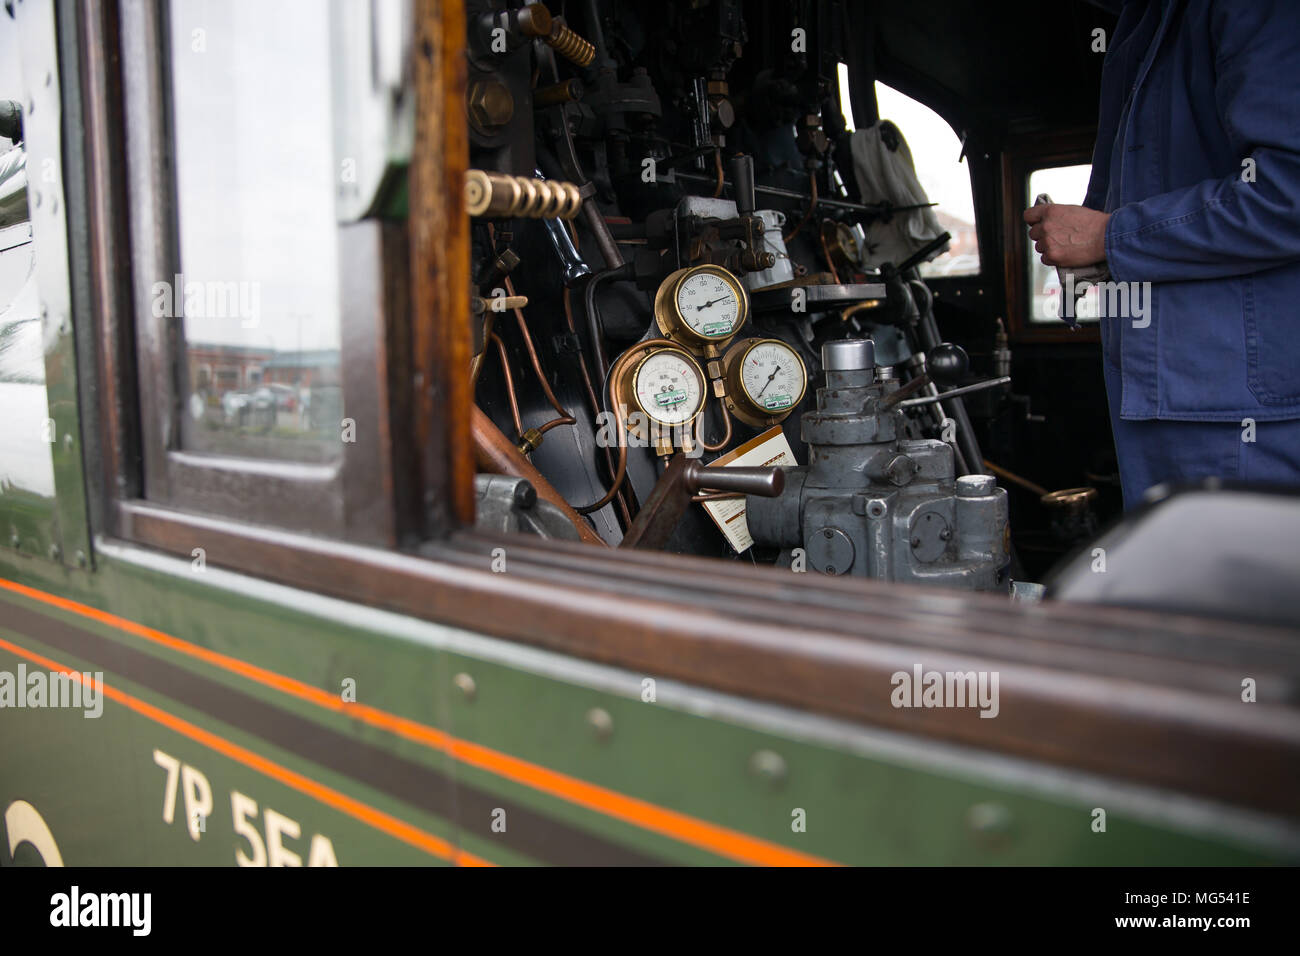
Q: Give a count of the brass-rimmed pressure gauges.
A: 3